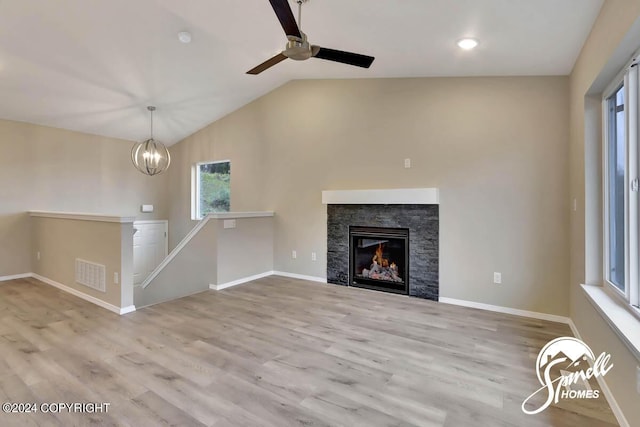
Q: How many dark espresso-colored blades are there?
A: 3